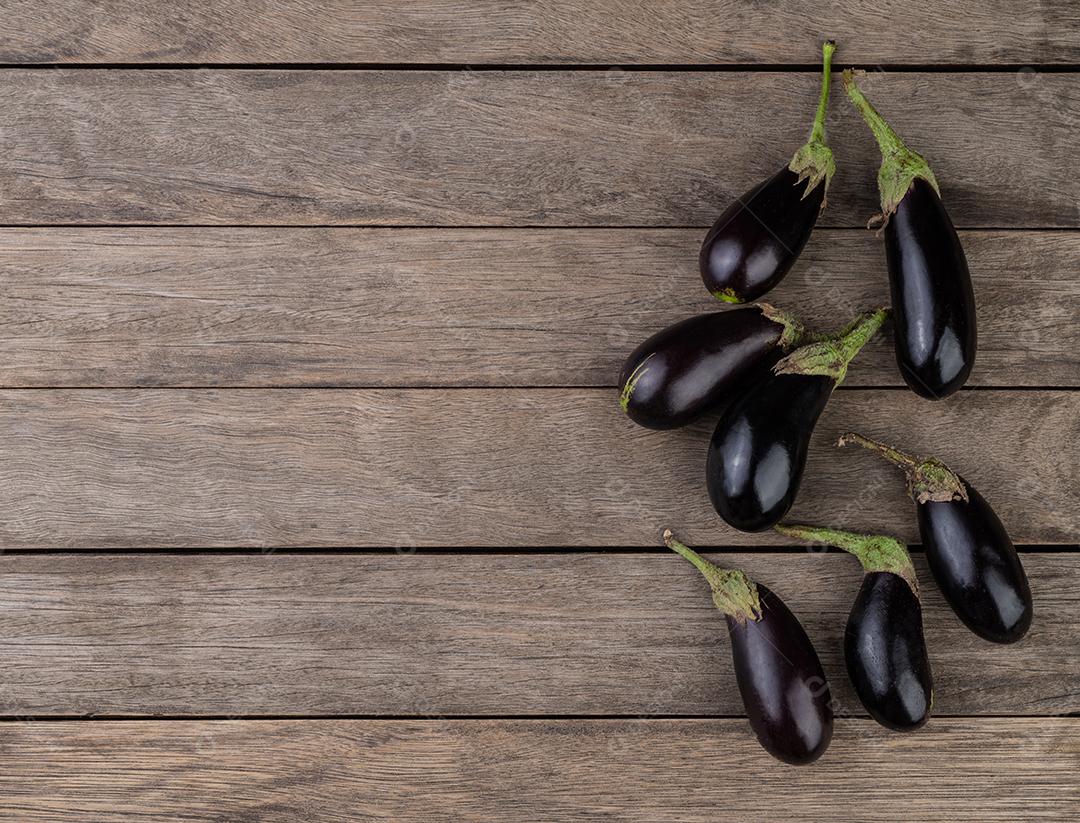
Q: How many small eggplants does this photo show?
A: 7